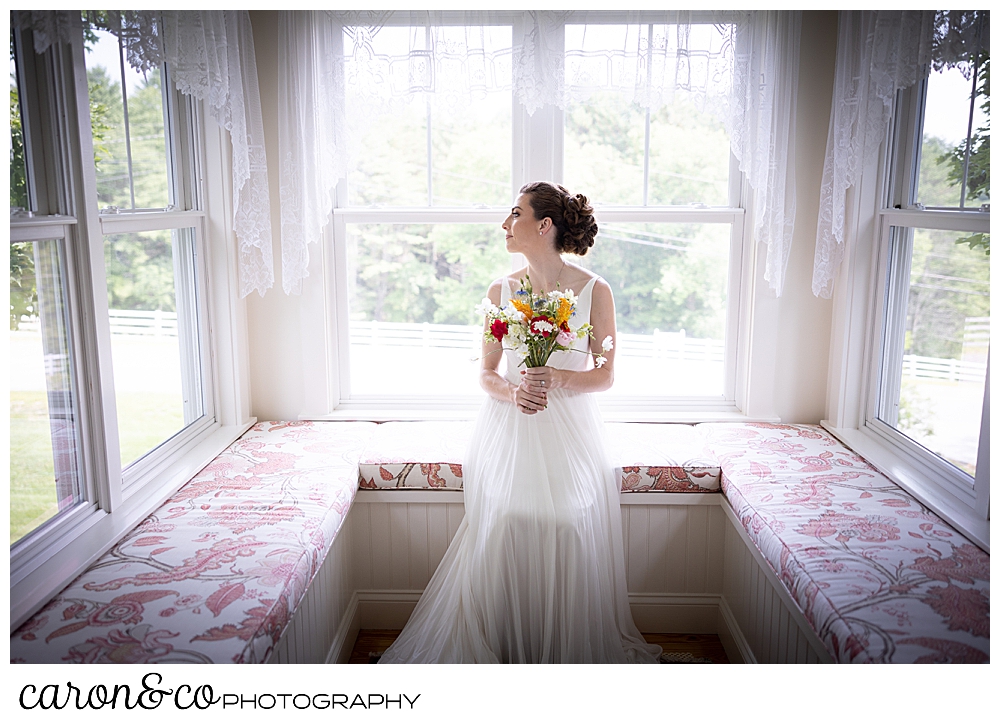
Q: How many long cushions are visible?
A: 3